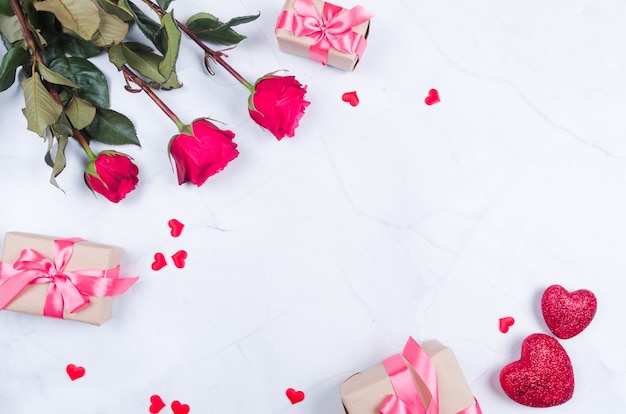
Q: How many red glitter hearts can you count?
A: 2